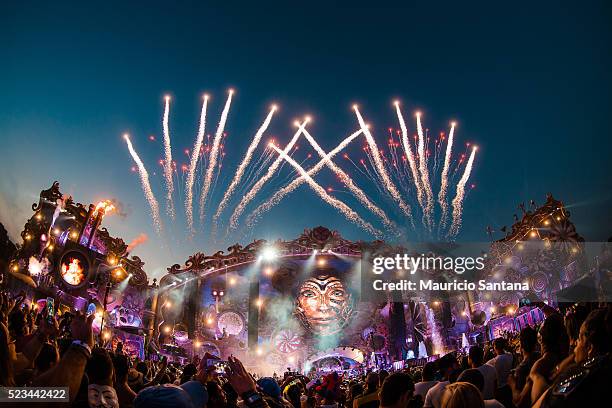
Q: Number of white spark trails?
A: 14